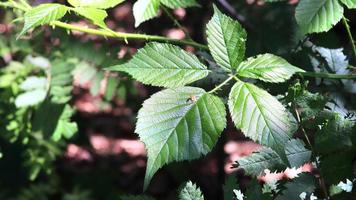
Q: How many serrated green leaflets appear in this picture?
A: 5